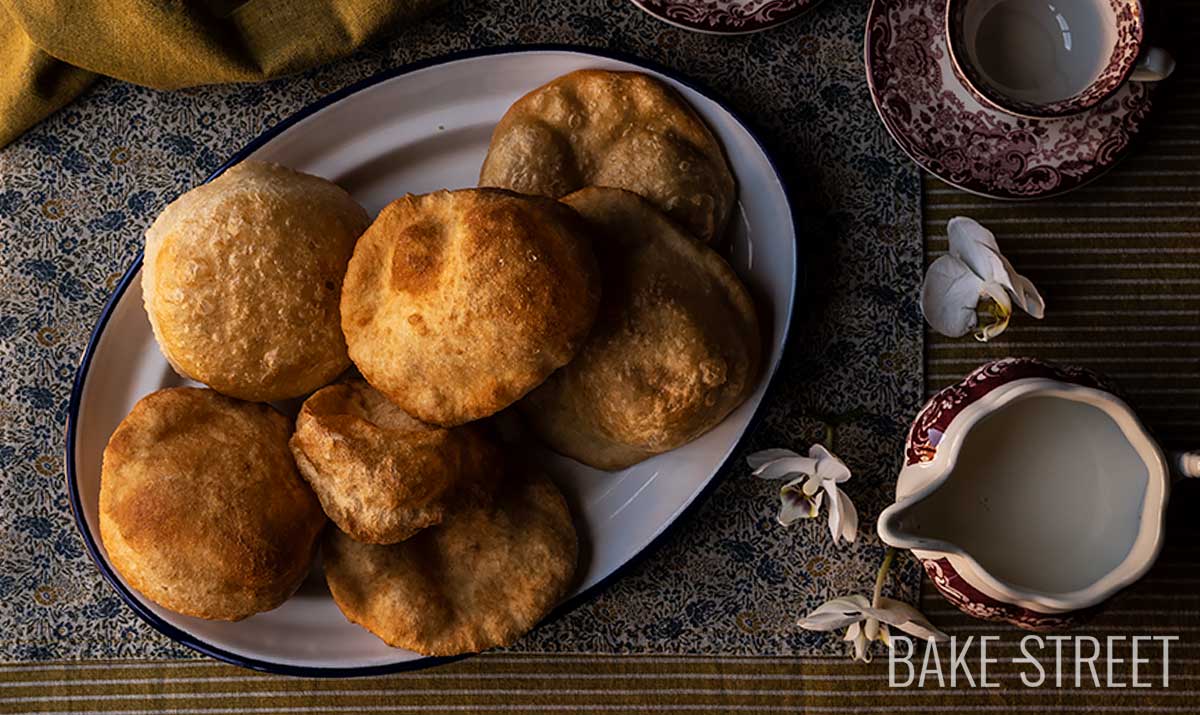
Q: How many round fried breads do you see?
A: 7